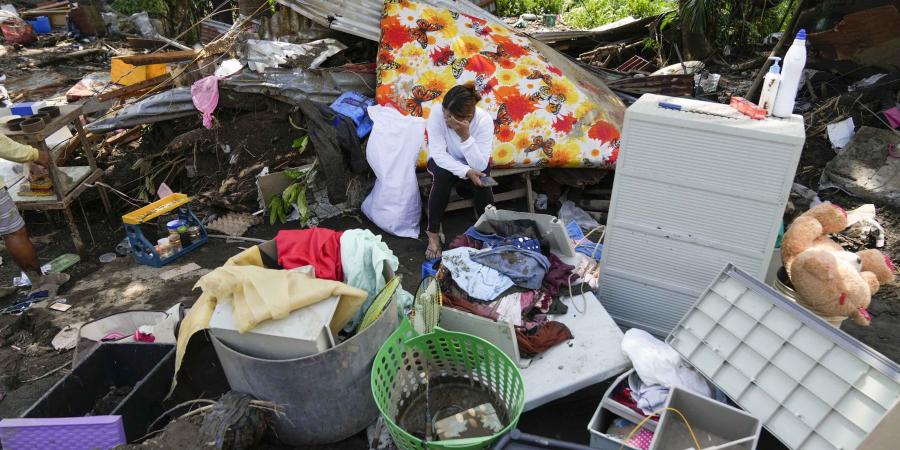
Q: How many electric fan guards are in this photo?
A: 2